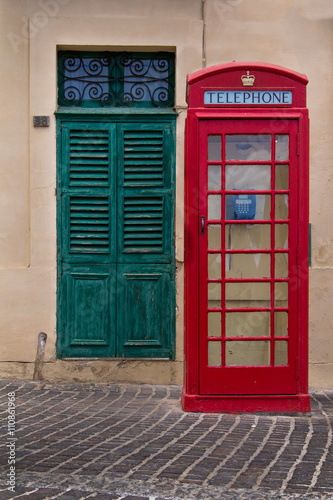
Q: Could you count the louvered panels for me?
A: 4